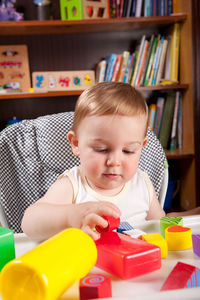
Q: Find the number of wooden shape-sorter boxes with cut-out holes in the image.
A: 1